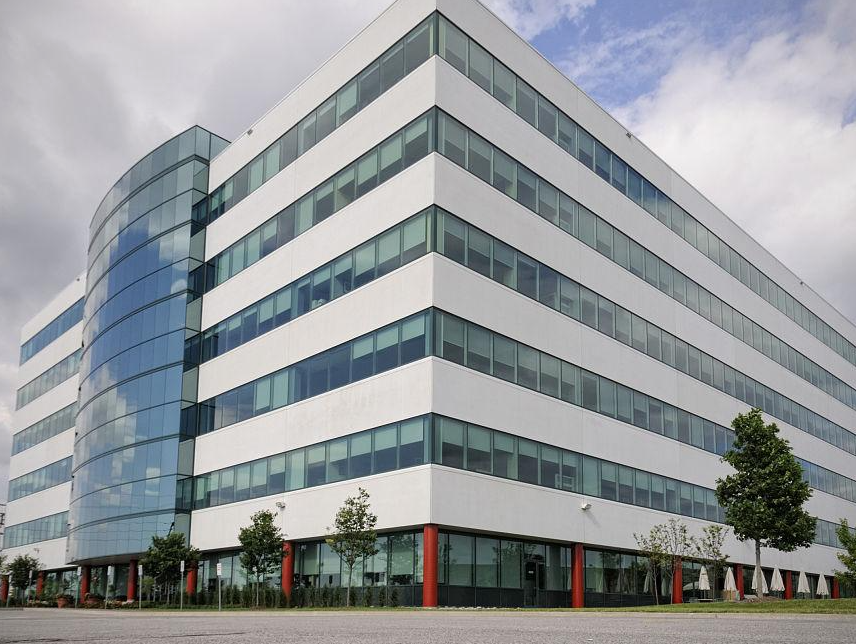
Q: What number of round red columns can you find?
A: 12